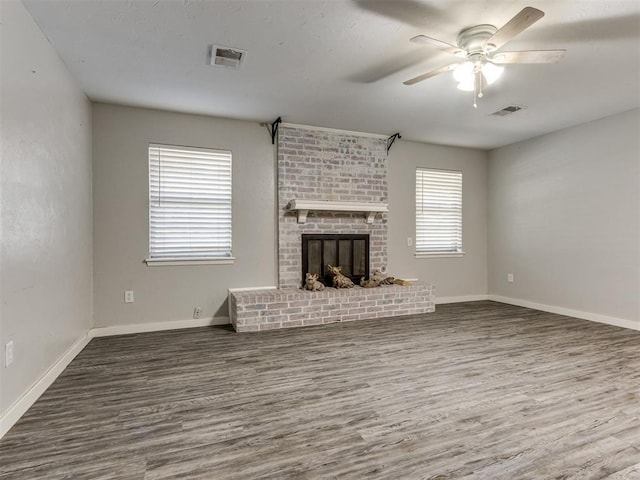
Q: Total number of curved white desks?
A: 0